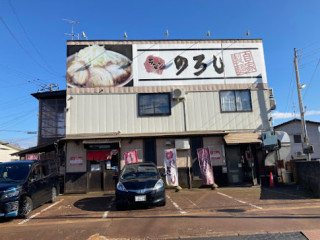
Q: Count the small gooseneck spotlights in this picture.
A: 5